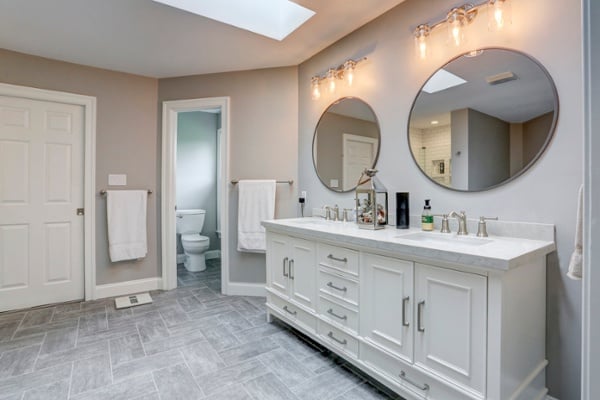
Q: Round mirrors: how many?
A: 2